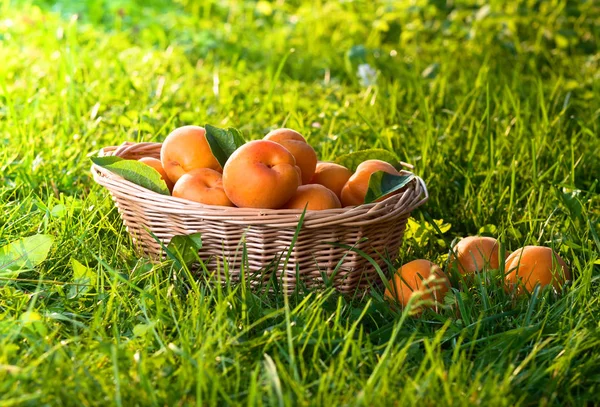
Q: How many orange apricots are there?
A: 11